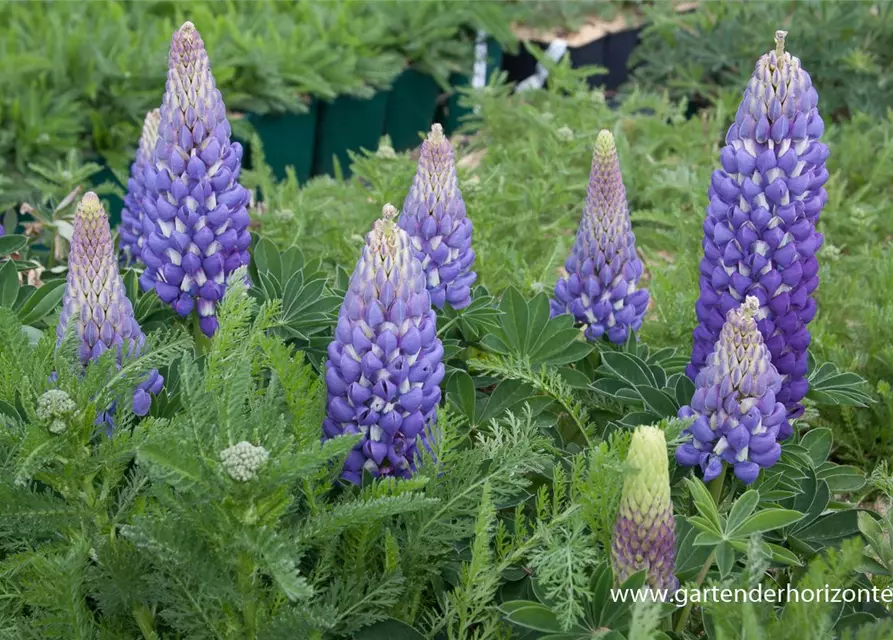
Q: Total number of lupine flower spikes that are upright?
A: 9